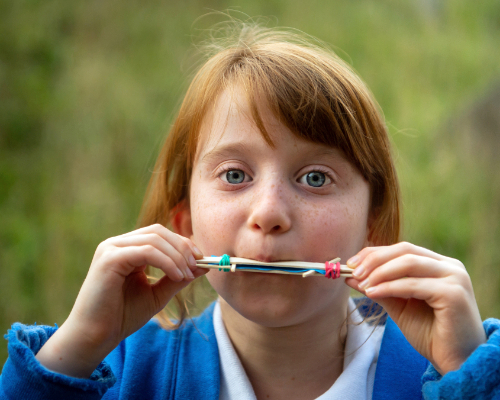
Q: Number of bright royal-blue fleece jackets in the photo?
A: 1